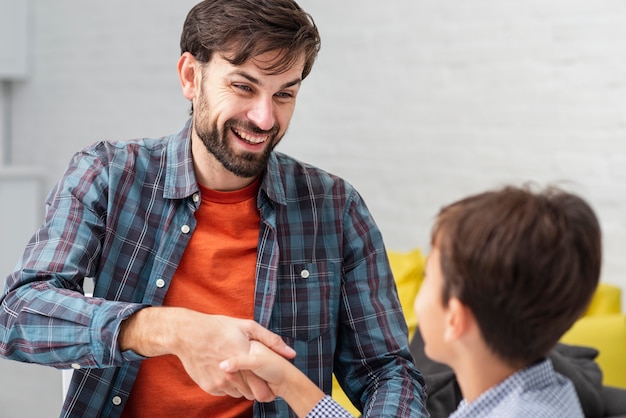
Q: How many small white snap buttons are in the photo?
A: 6